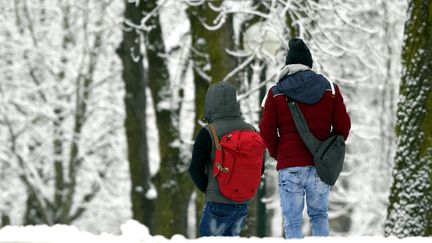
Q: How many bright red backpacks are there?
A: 1